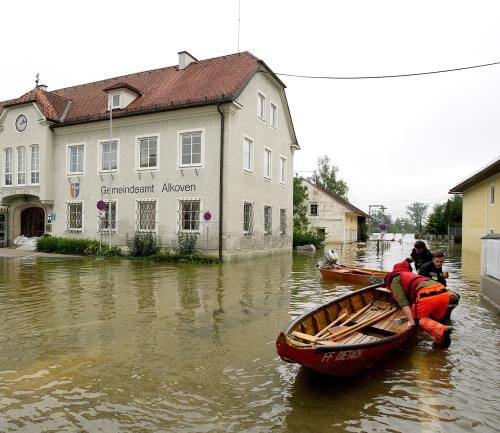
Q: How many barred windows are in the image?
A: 7